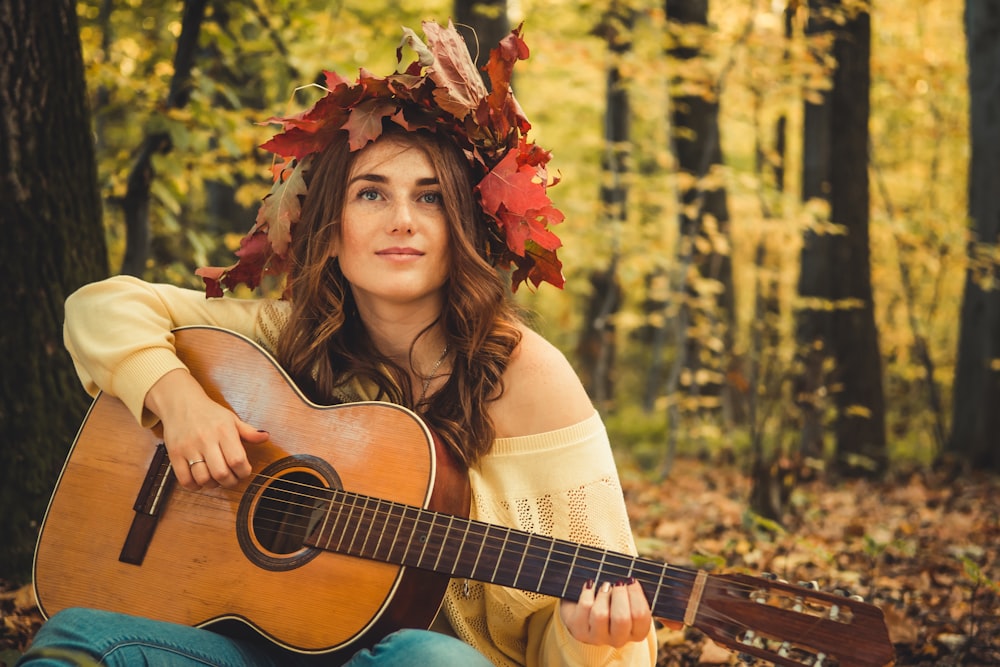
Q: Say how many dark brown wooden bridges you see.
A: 1